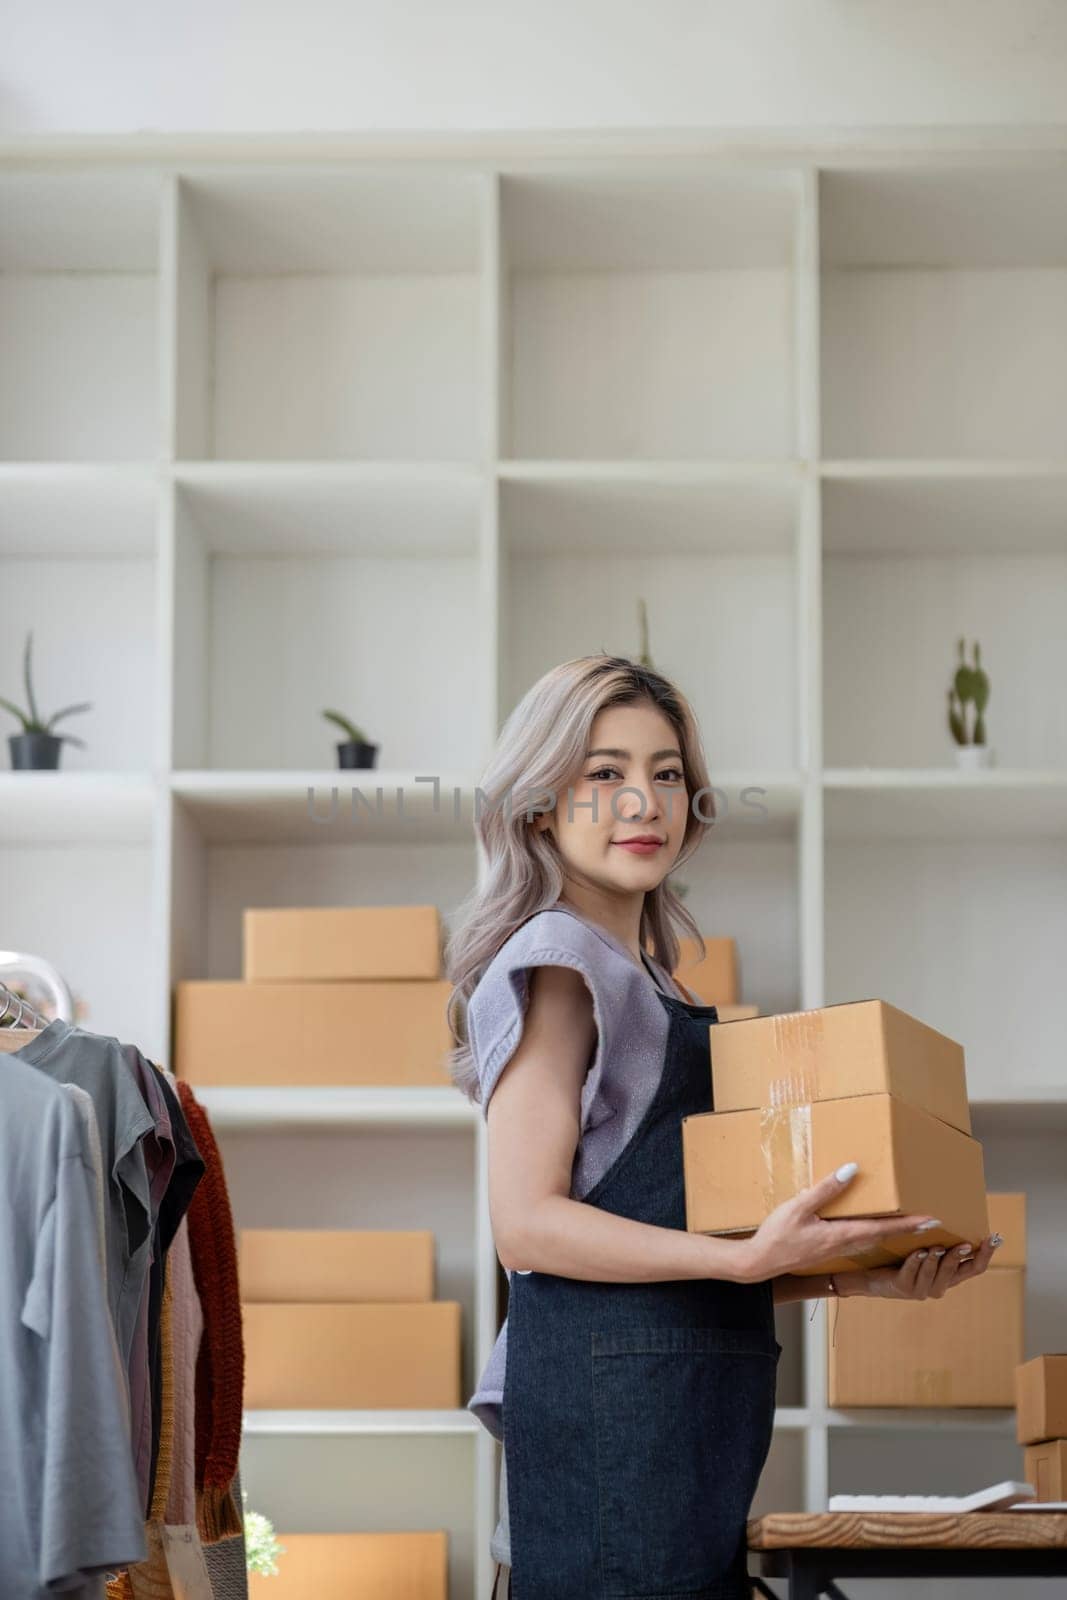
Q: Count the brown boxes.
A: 13